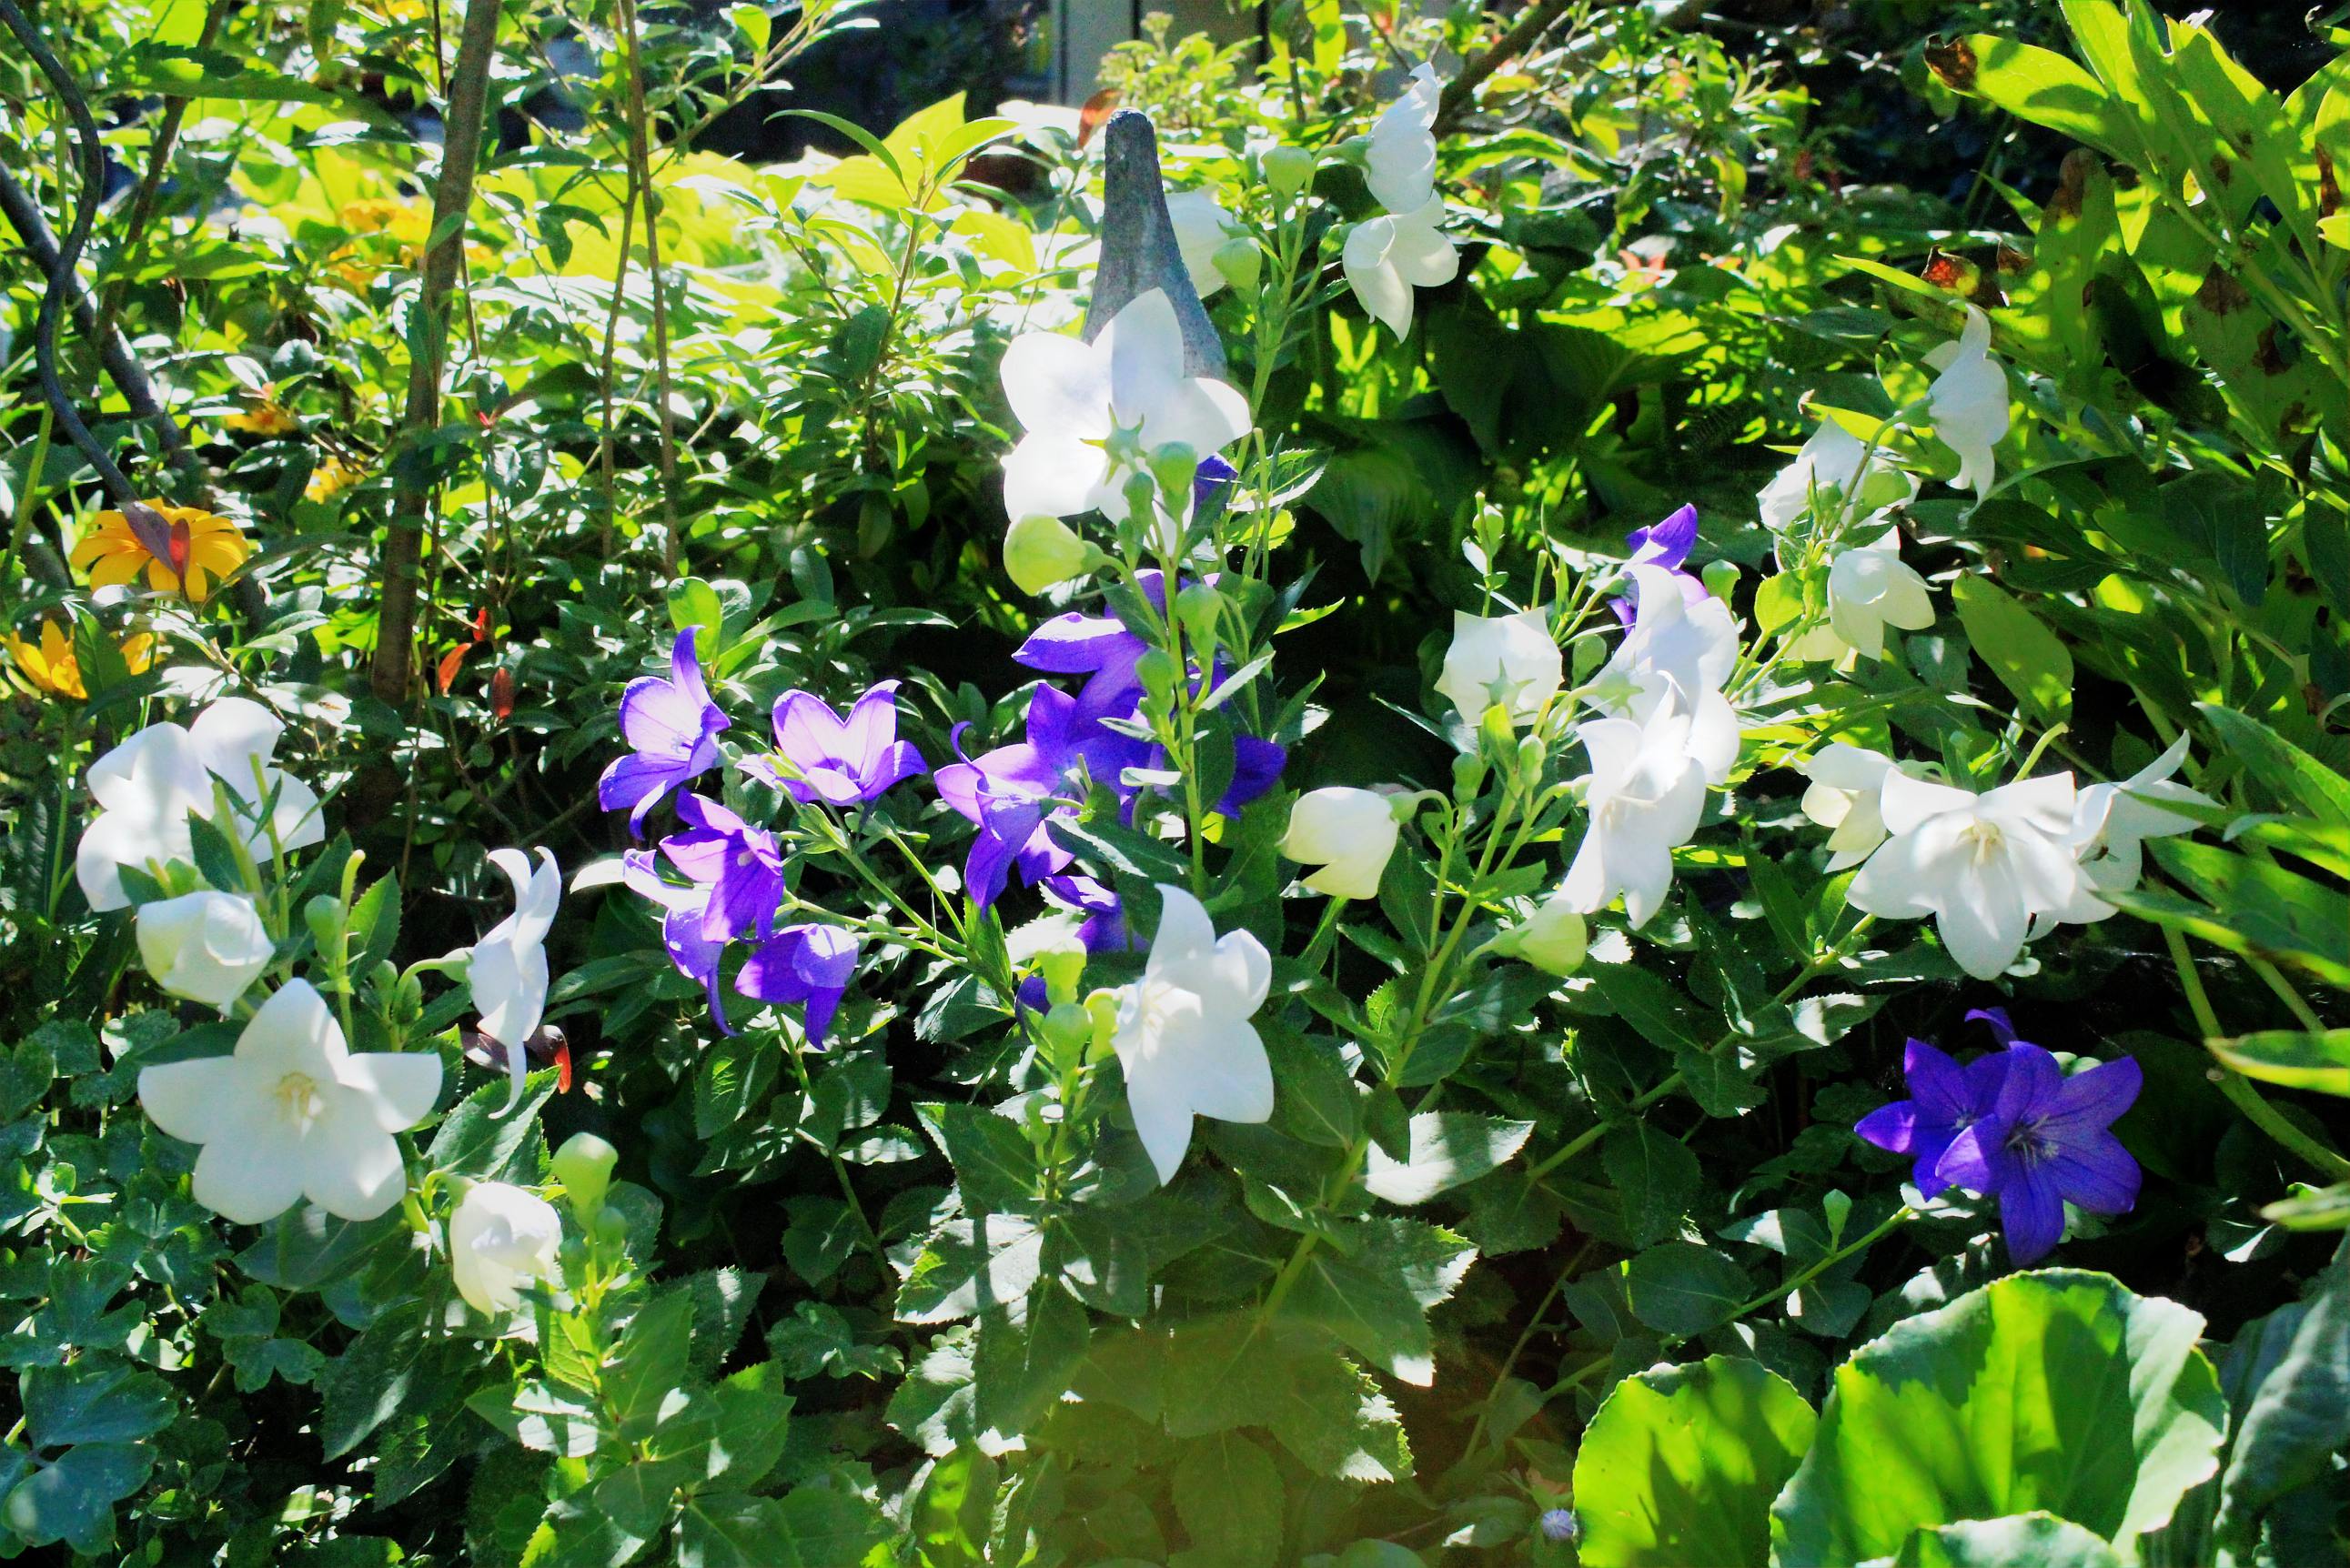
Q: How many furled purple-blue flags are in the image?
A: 0